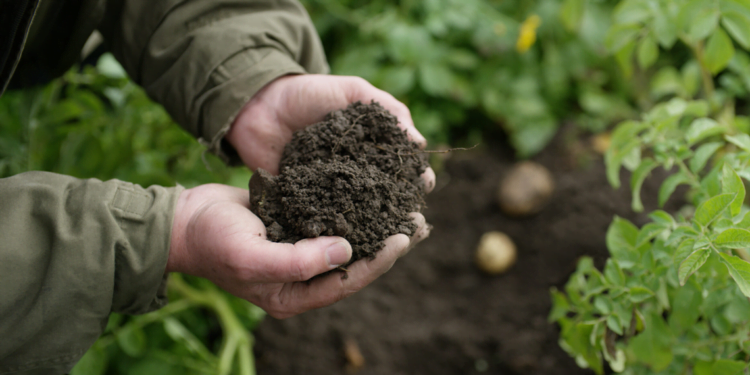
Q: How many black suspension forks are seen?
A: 0